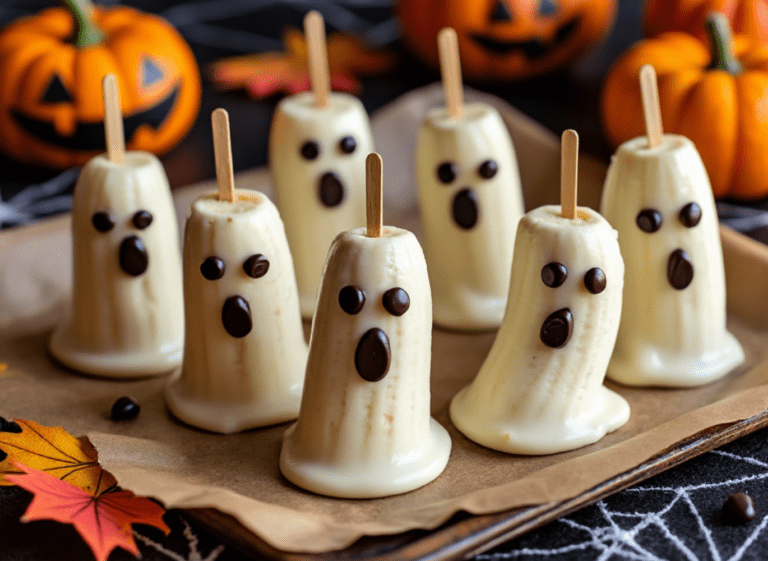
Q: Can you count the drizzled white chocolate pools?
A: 7